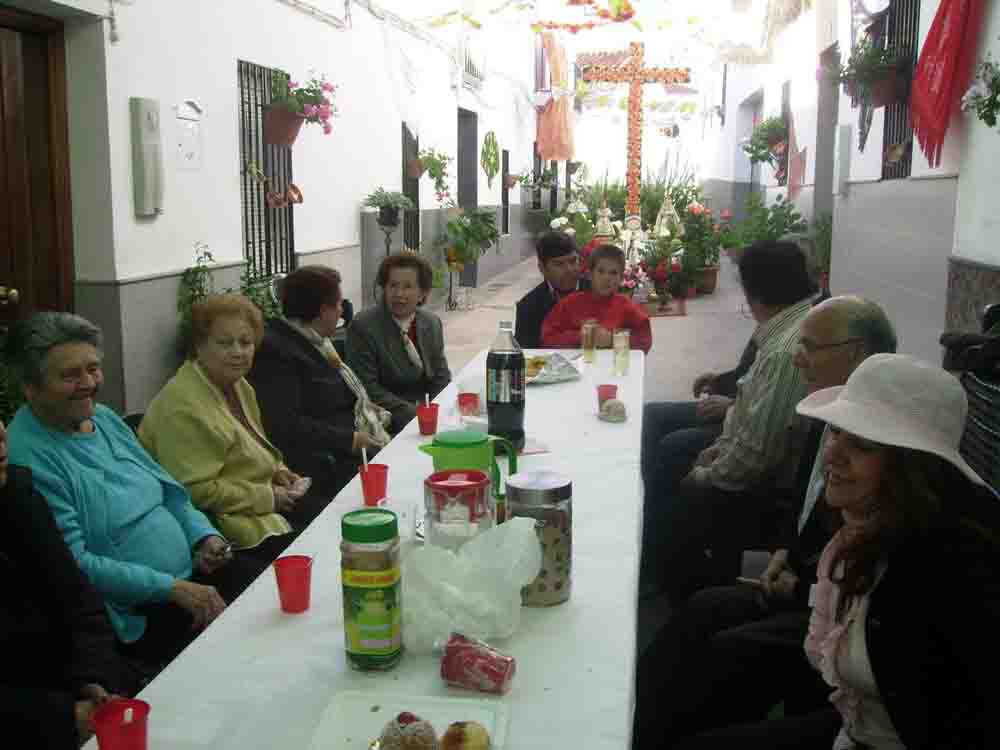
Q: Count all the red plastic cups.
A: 6